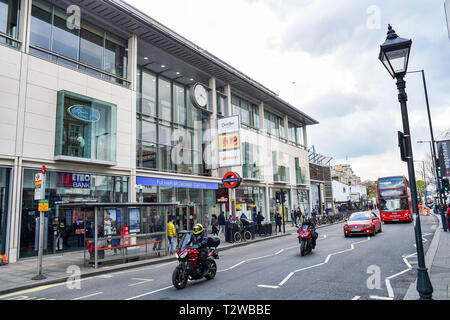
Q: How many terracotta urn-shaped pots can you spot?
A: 0